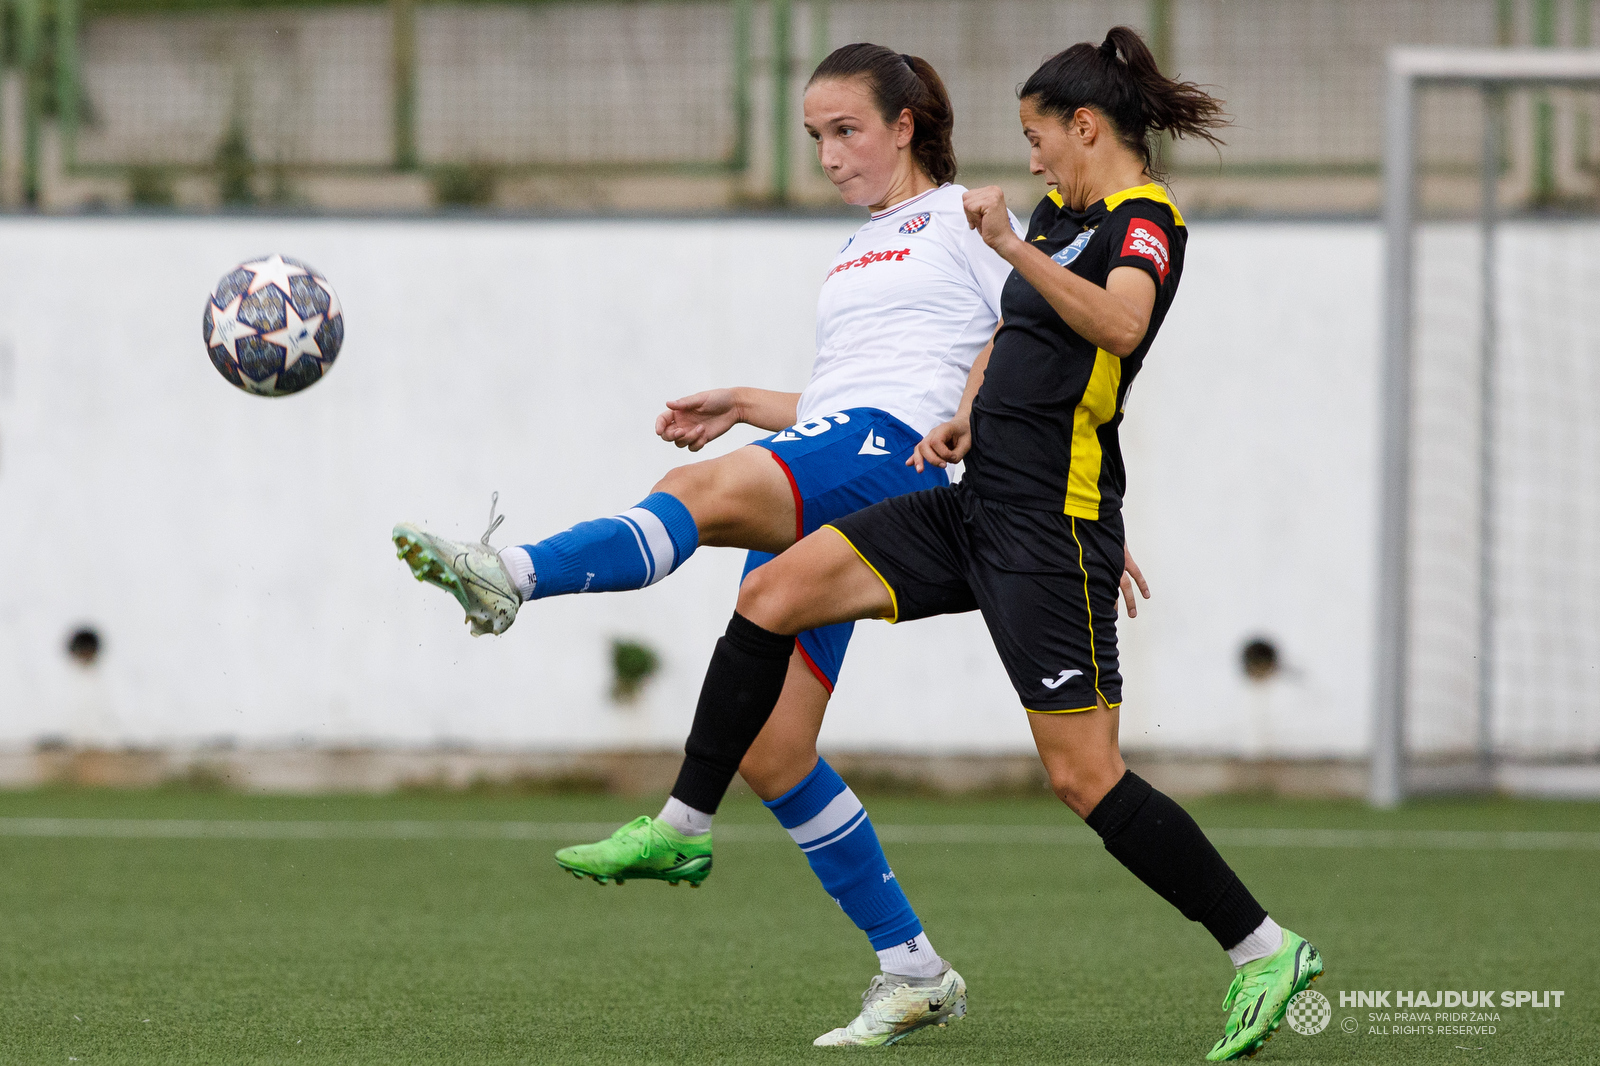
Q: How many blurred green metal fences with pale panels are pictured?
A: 1